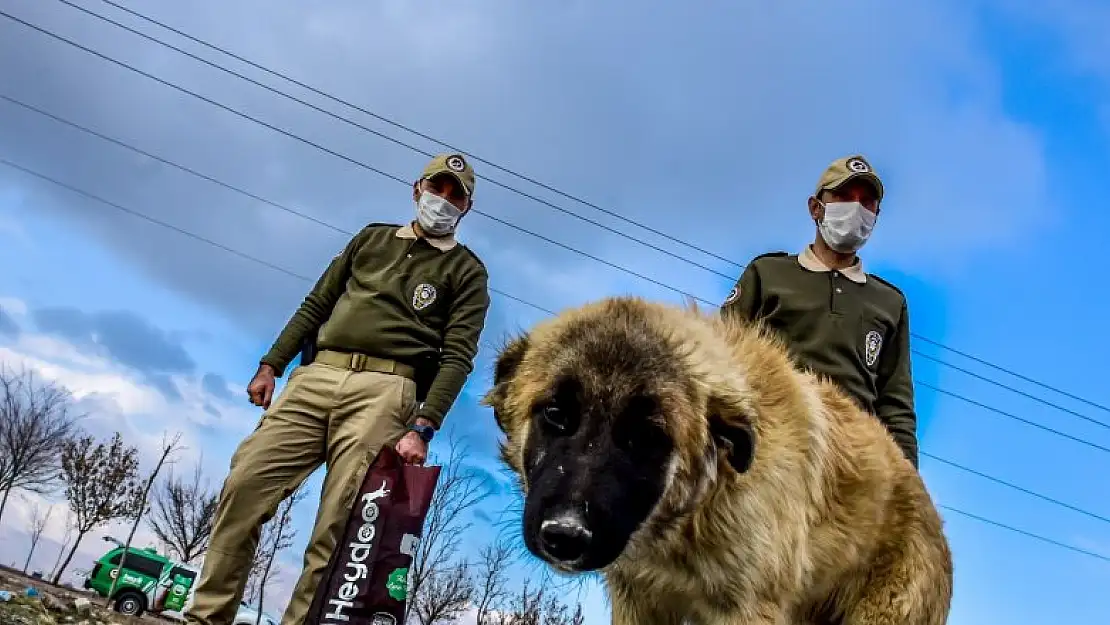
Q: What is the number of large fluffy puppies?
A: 1